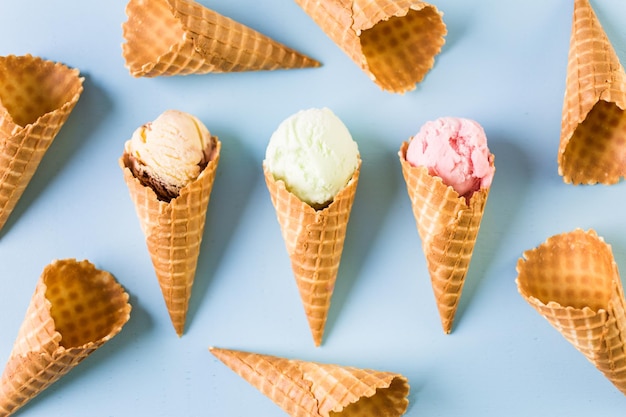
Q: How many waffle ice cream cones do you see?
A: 10